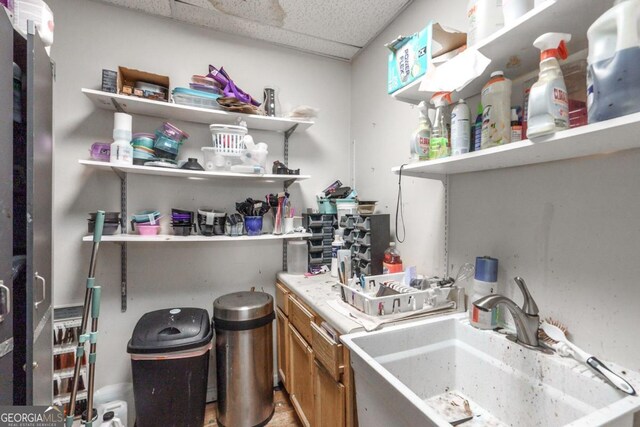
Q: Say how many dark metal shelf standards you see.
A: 2